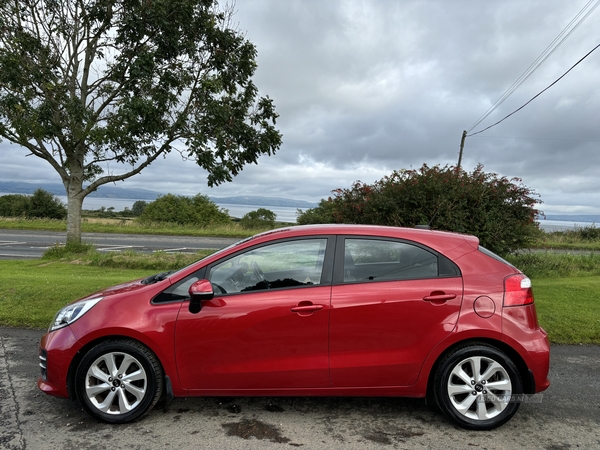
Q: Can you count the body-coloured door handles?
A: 2